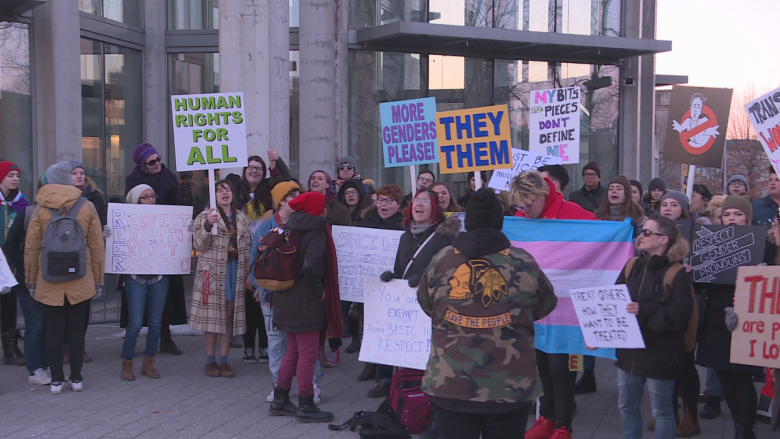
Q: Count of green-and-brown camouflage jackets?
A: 1